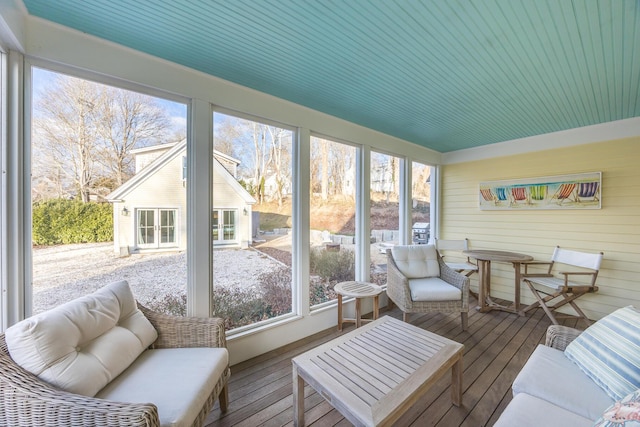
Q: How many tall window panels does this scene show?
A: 5